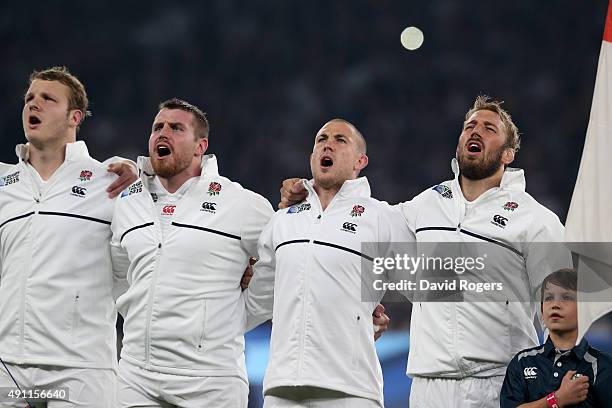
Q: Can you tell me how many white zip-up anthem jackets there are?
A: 4